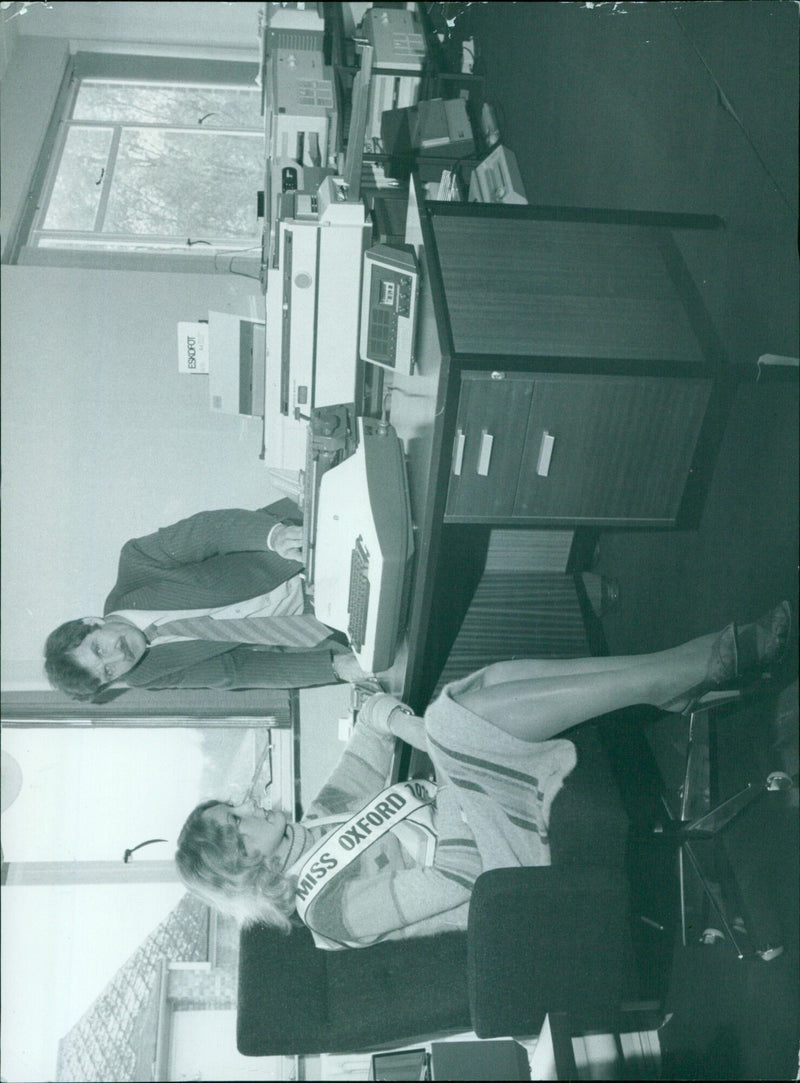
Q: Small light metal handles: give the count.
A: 3